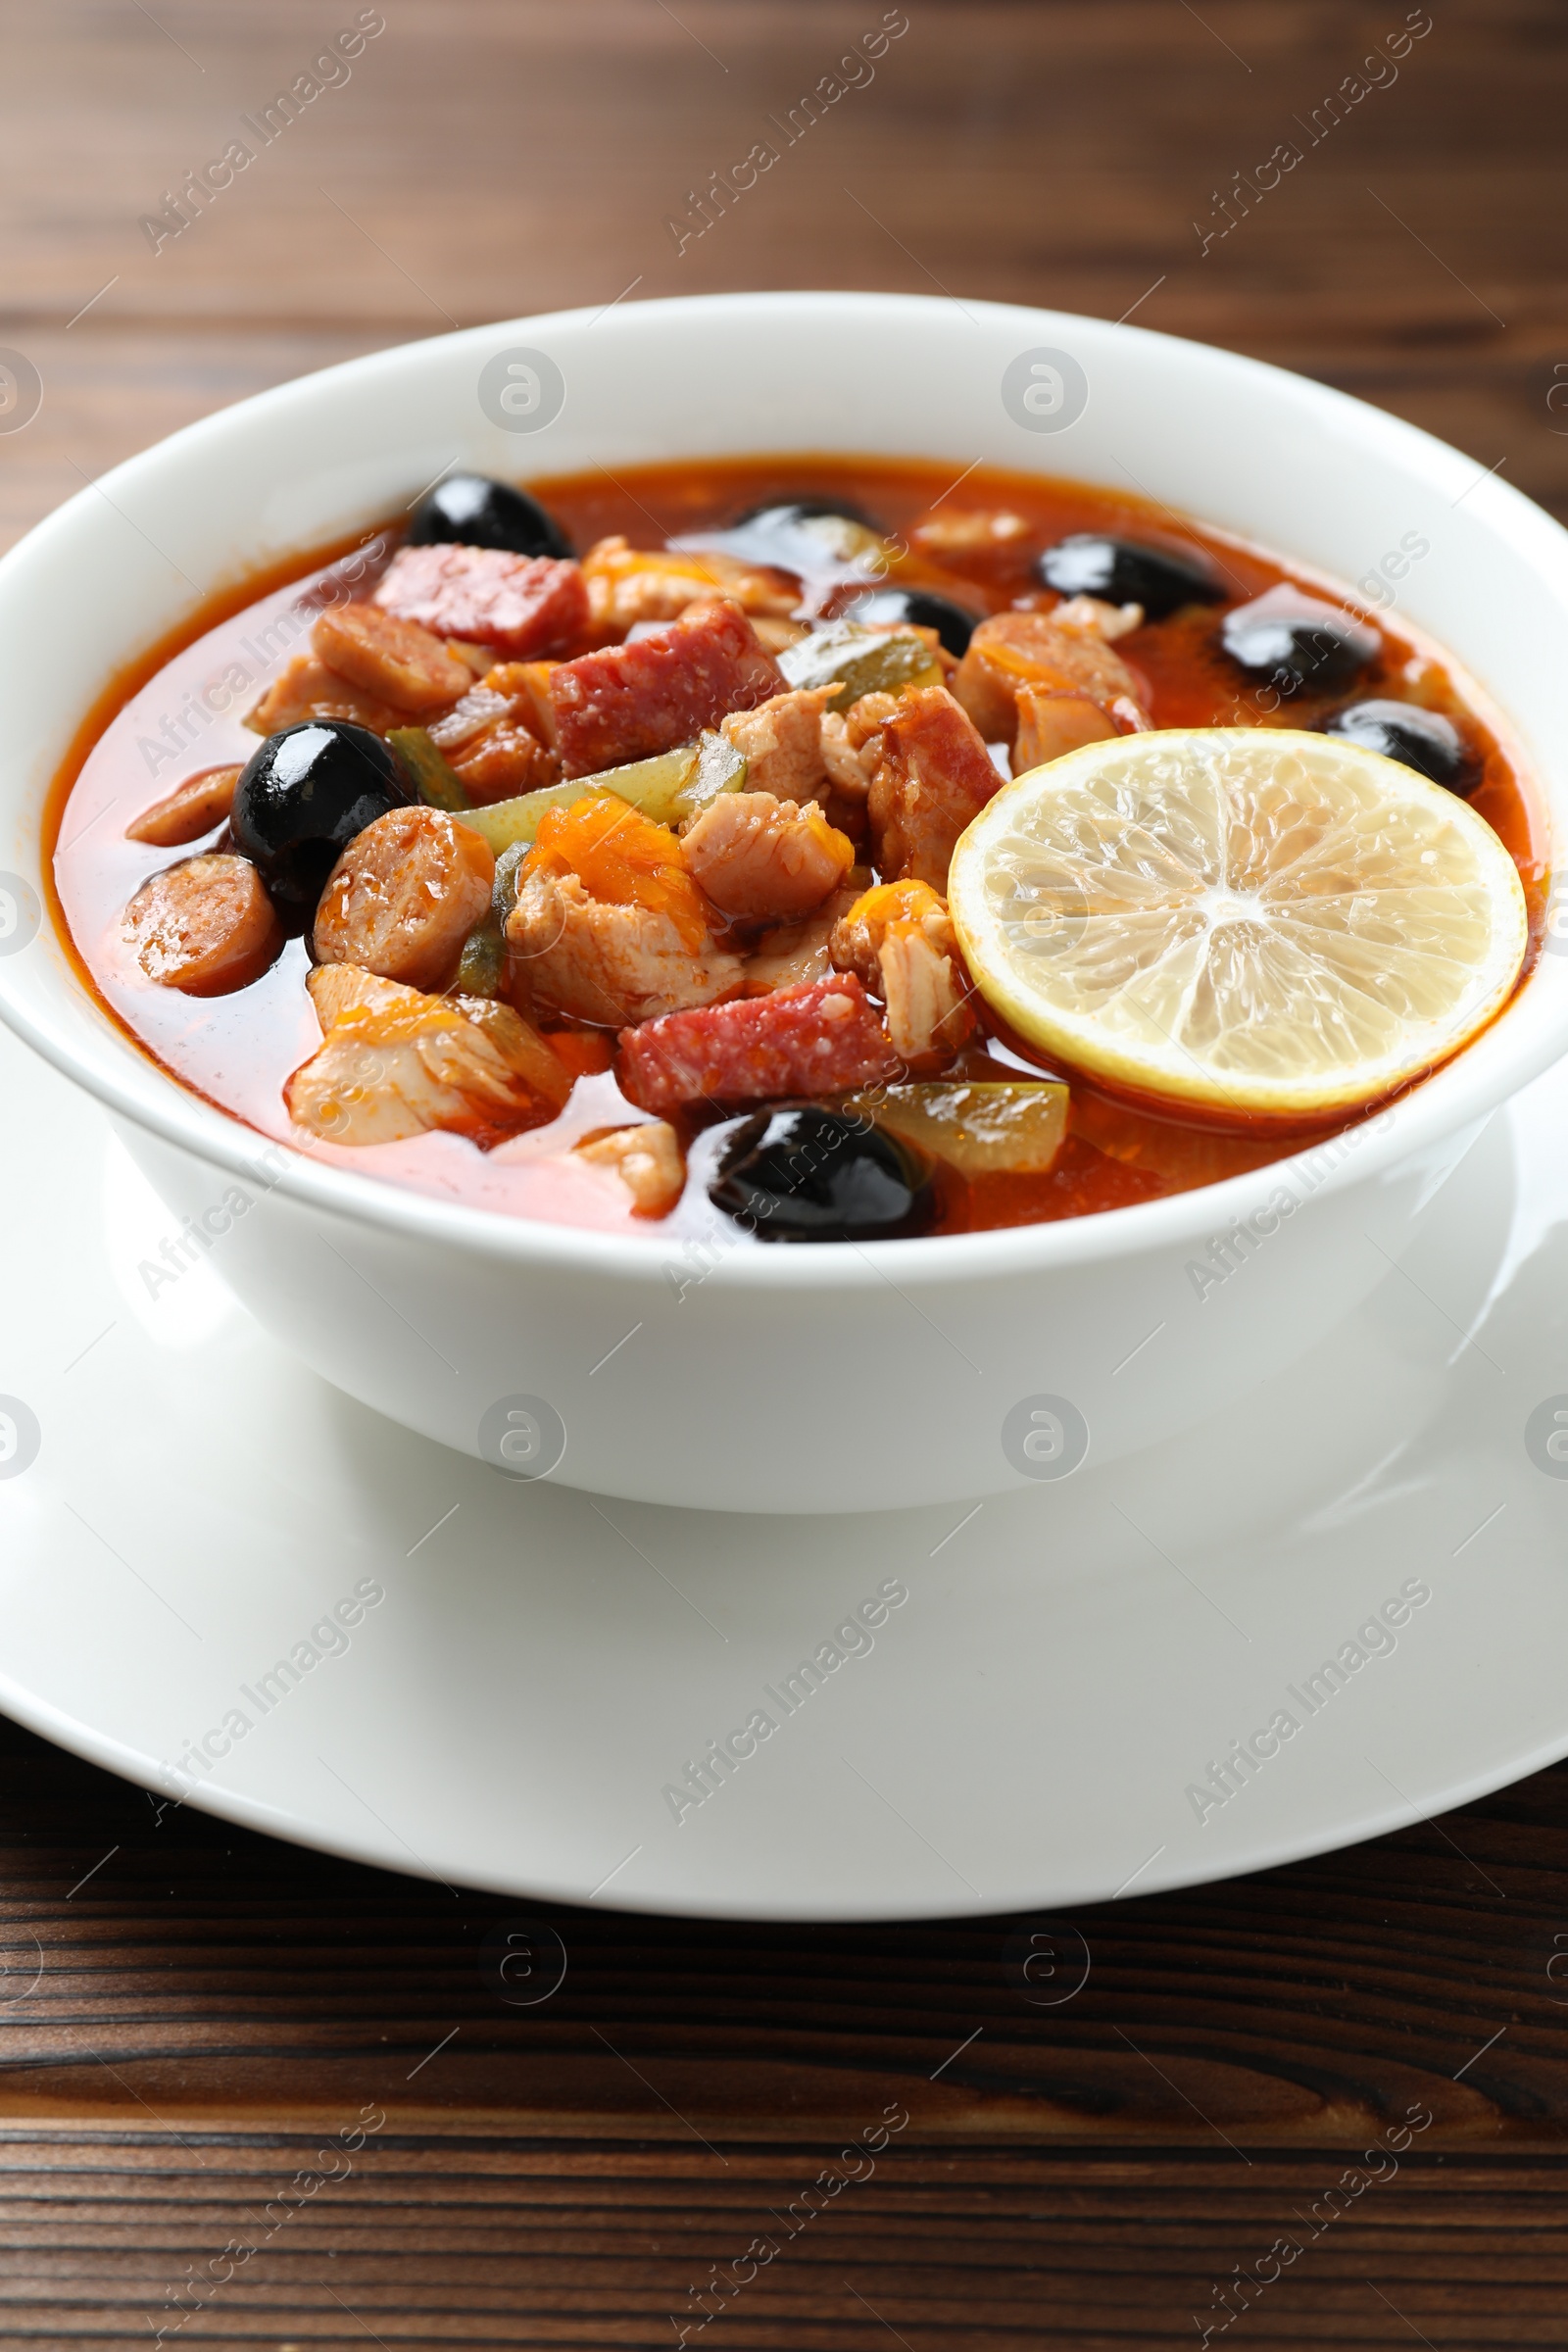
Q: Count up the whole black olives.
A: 8